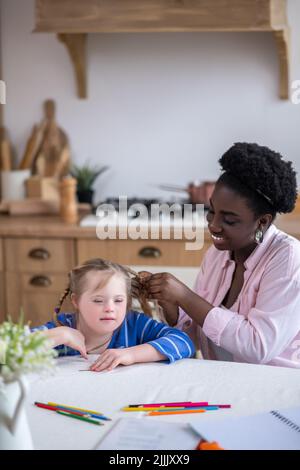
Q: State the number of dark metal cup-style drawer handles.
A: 3